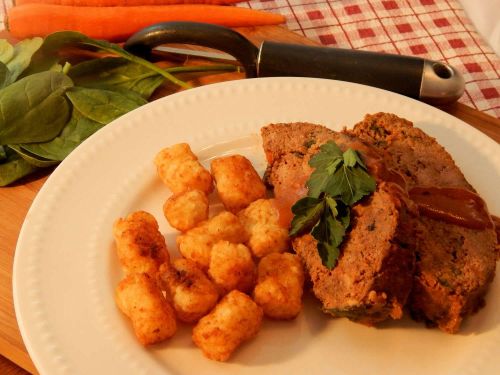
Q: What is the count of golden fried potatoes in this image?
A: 11